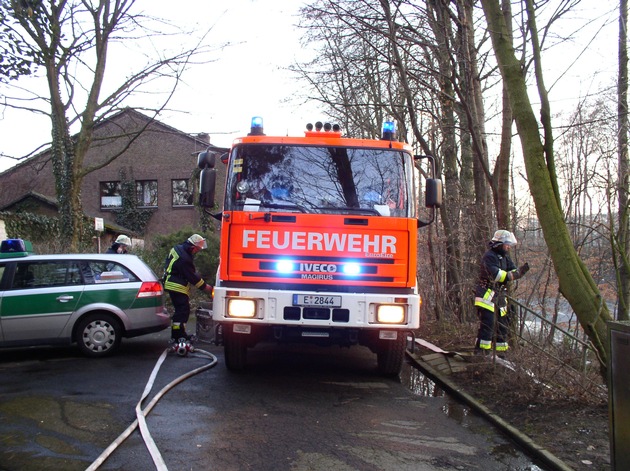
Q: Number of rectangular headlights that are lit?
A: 2